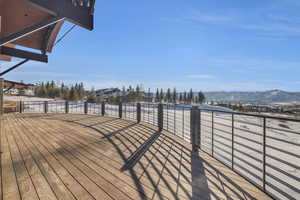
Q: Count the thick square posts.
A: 9